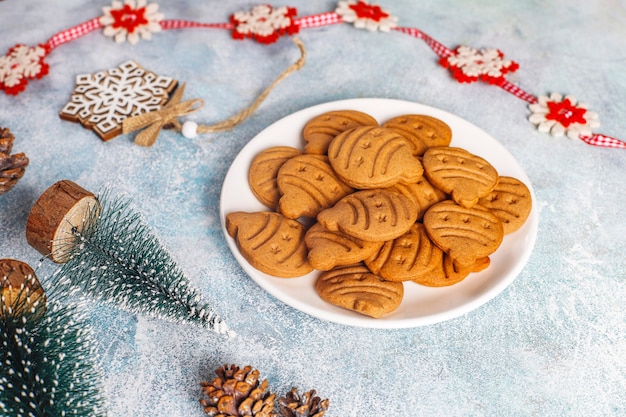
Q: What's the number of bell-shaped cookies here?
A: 15